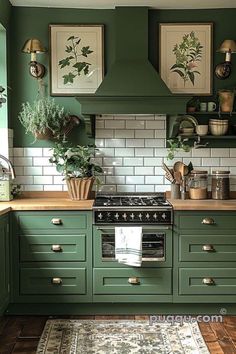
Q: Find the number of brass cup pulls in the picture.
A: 7